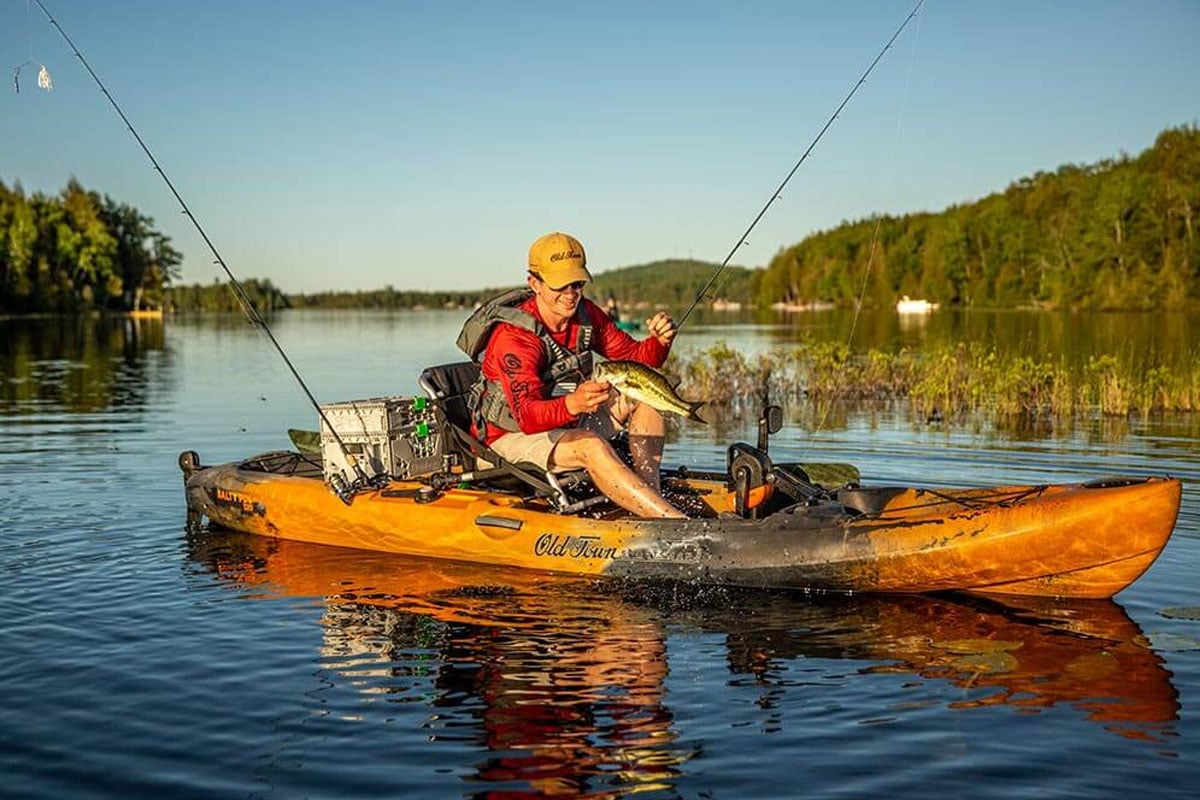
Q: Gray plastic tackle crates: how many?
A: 1